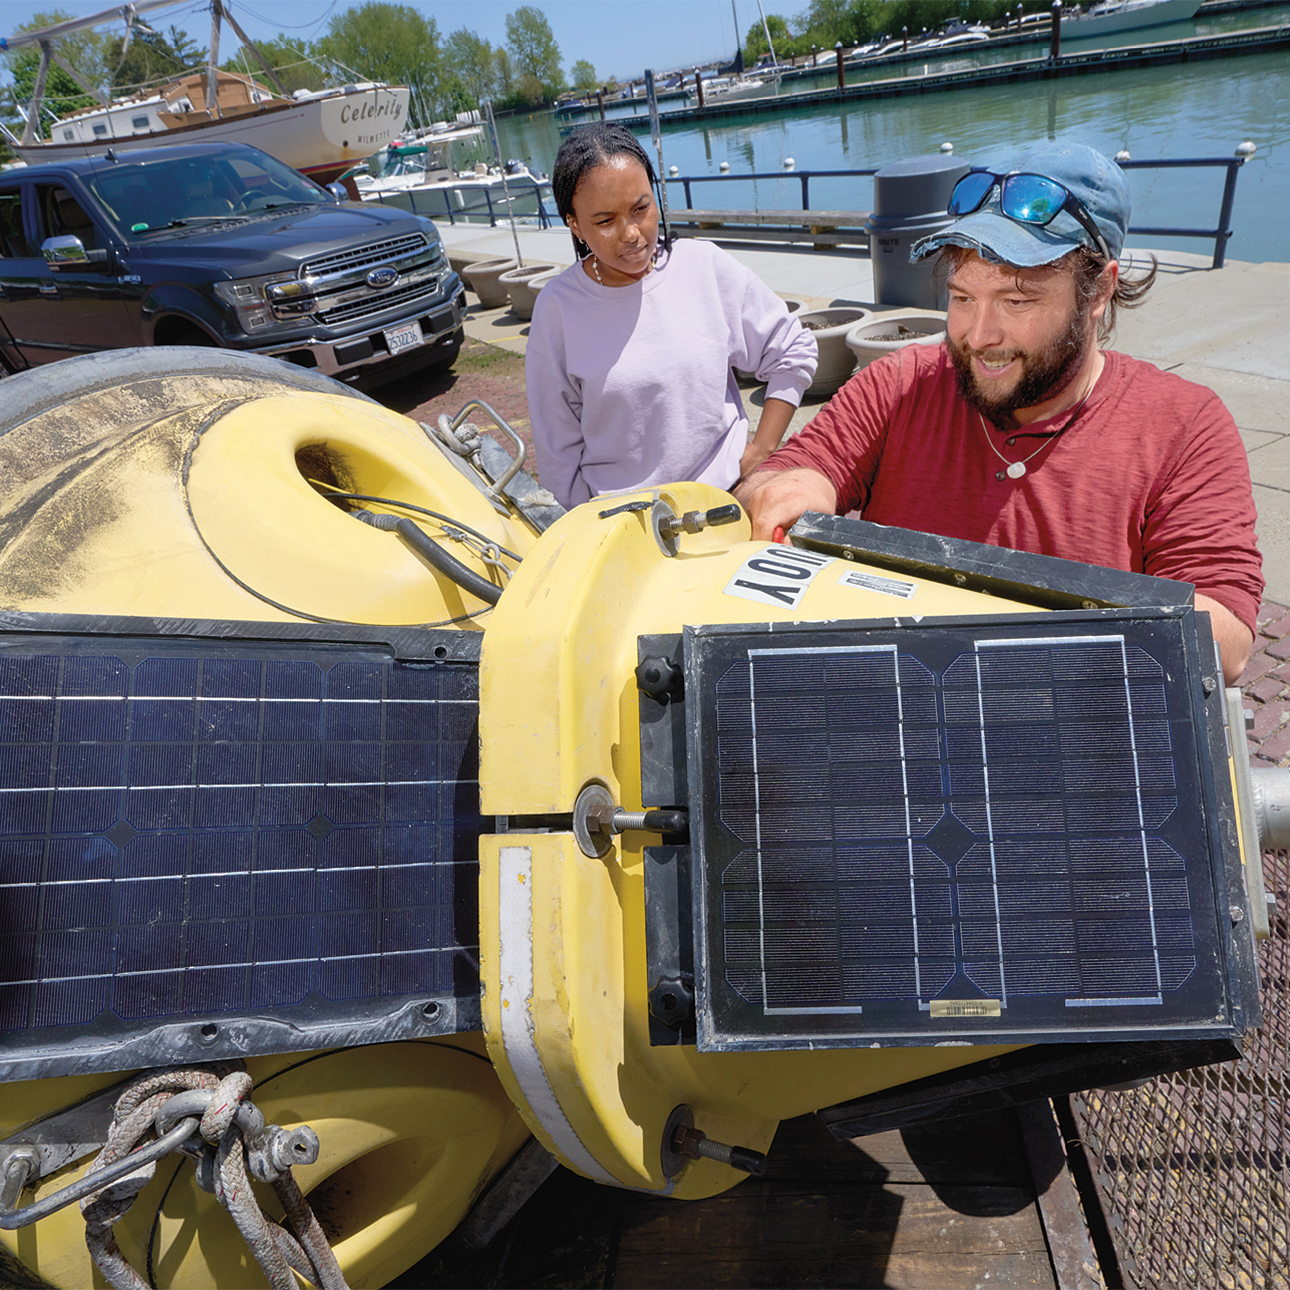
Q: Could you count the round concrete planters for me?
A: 6